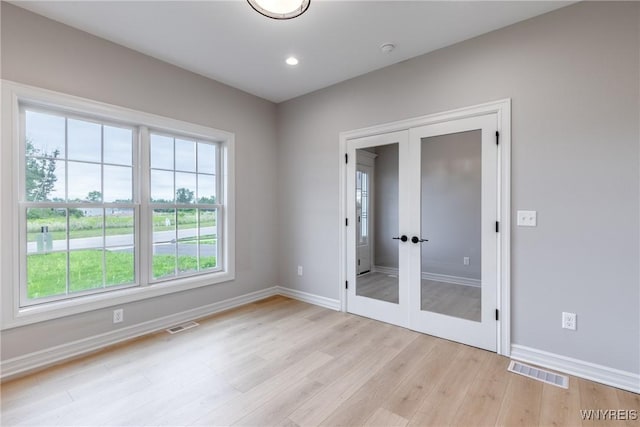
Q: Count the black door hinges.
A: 6